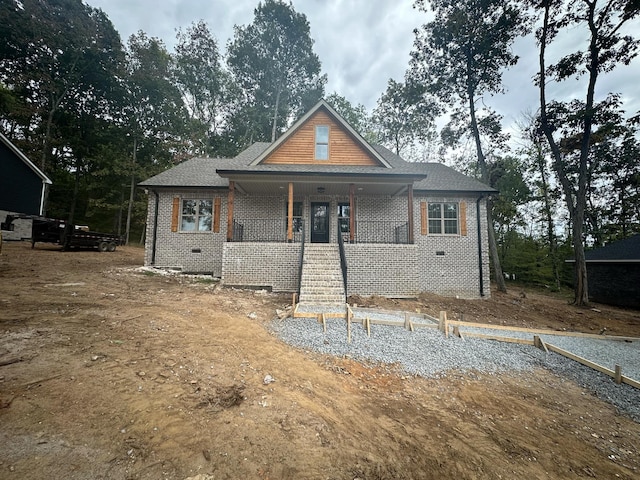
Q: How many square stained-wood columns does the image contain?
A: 4